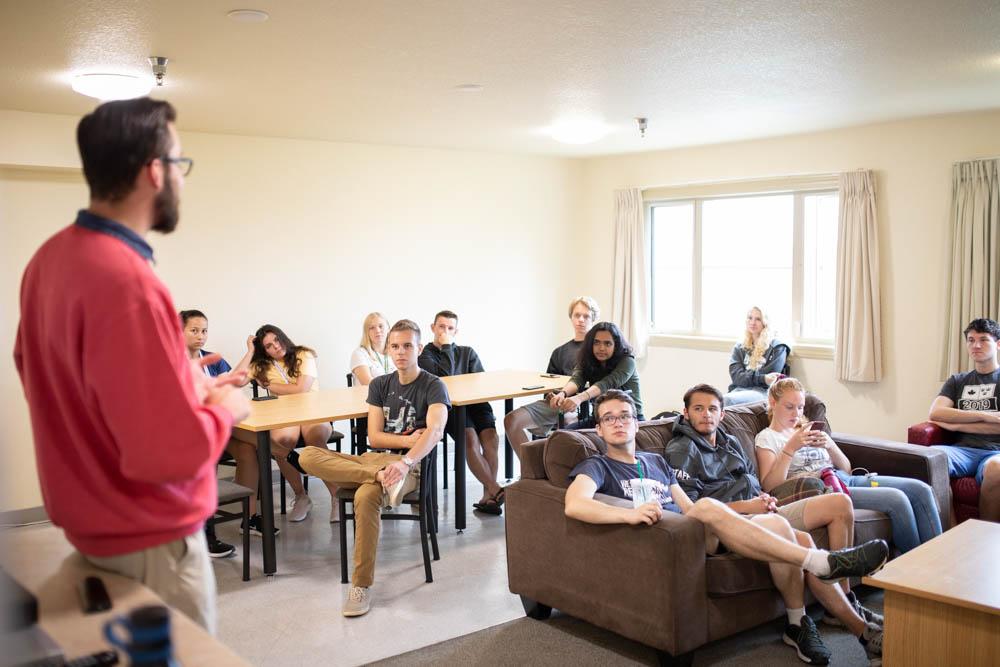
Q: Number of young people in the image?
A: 12